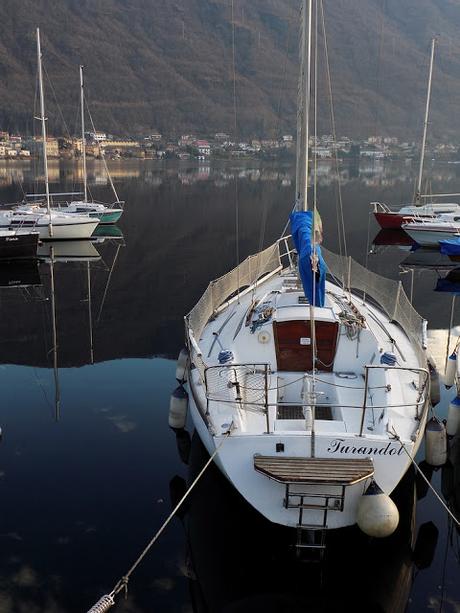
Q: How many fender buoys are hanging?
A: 7